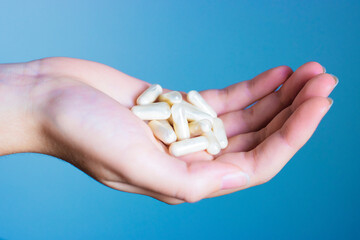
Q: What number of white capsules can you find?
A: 11